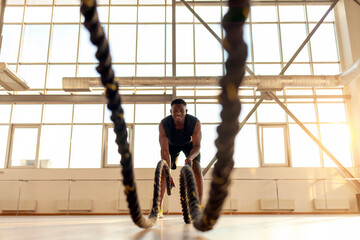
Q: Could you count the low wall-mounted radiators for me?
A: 6